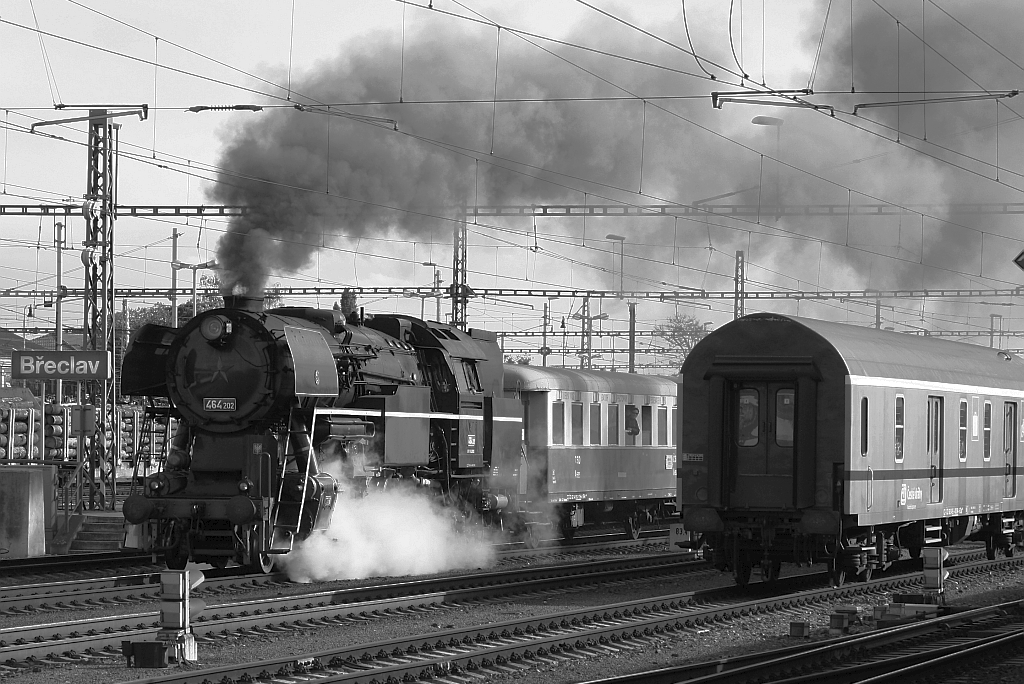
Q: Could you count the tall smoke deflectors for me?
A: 2